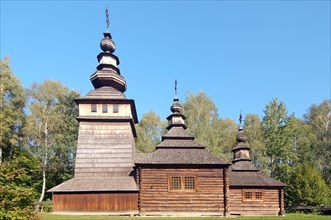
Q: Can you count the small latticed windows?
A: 4